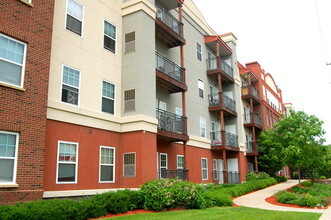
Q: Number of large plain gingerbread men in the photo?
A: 0